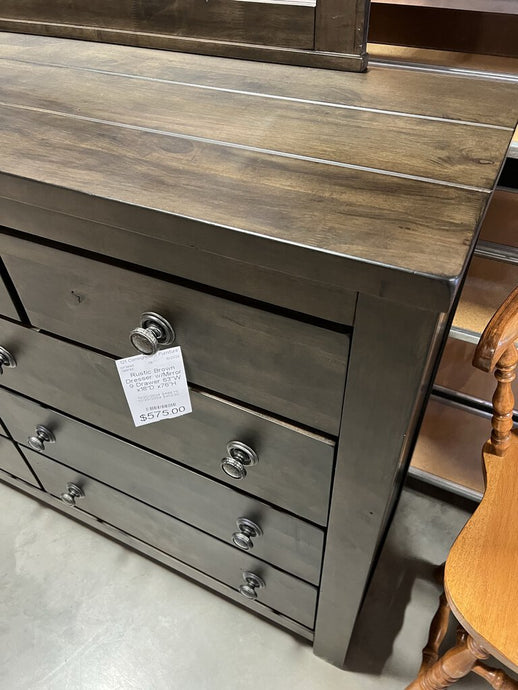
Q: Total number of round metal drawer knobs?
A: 7